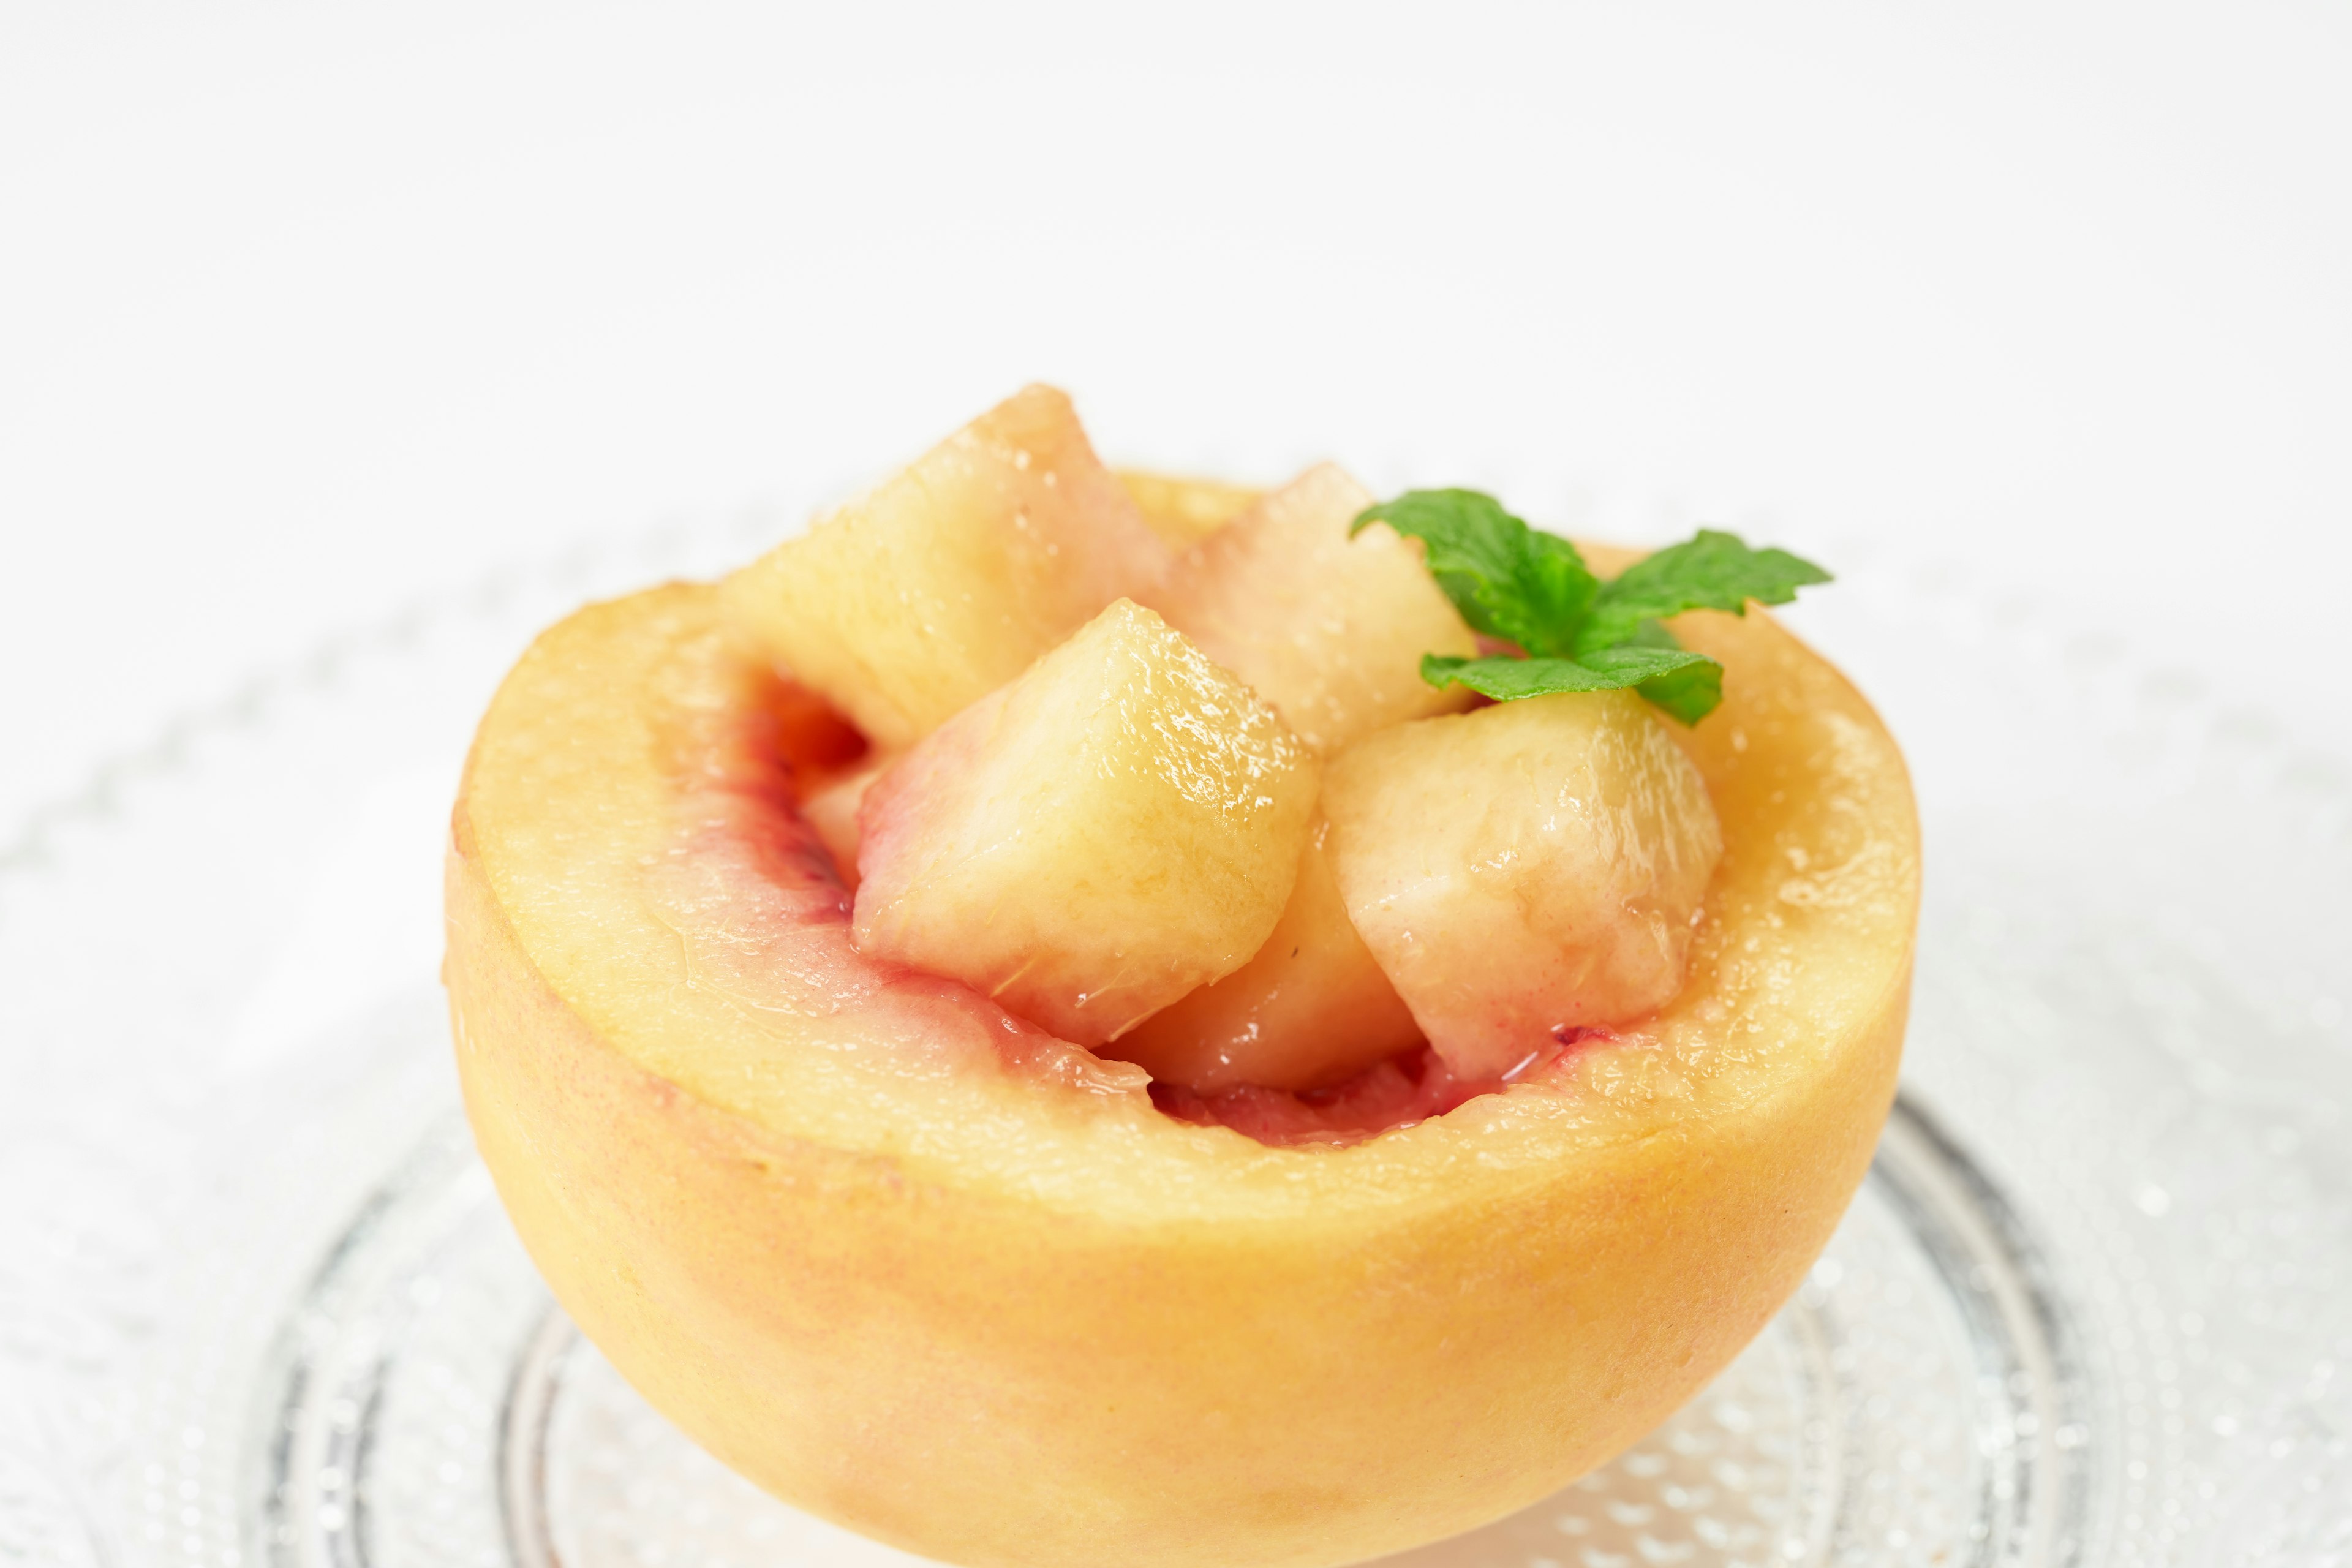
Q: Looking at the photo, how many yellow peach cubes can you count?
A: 5